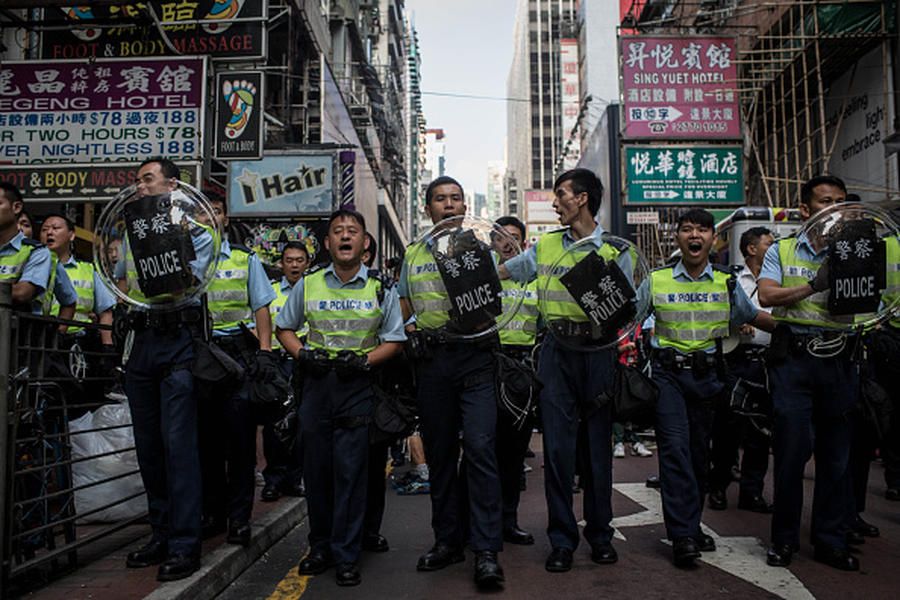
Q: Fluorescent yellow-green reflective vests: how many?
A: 13